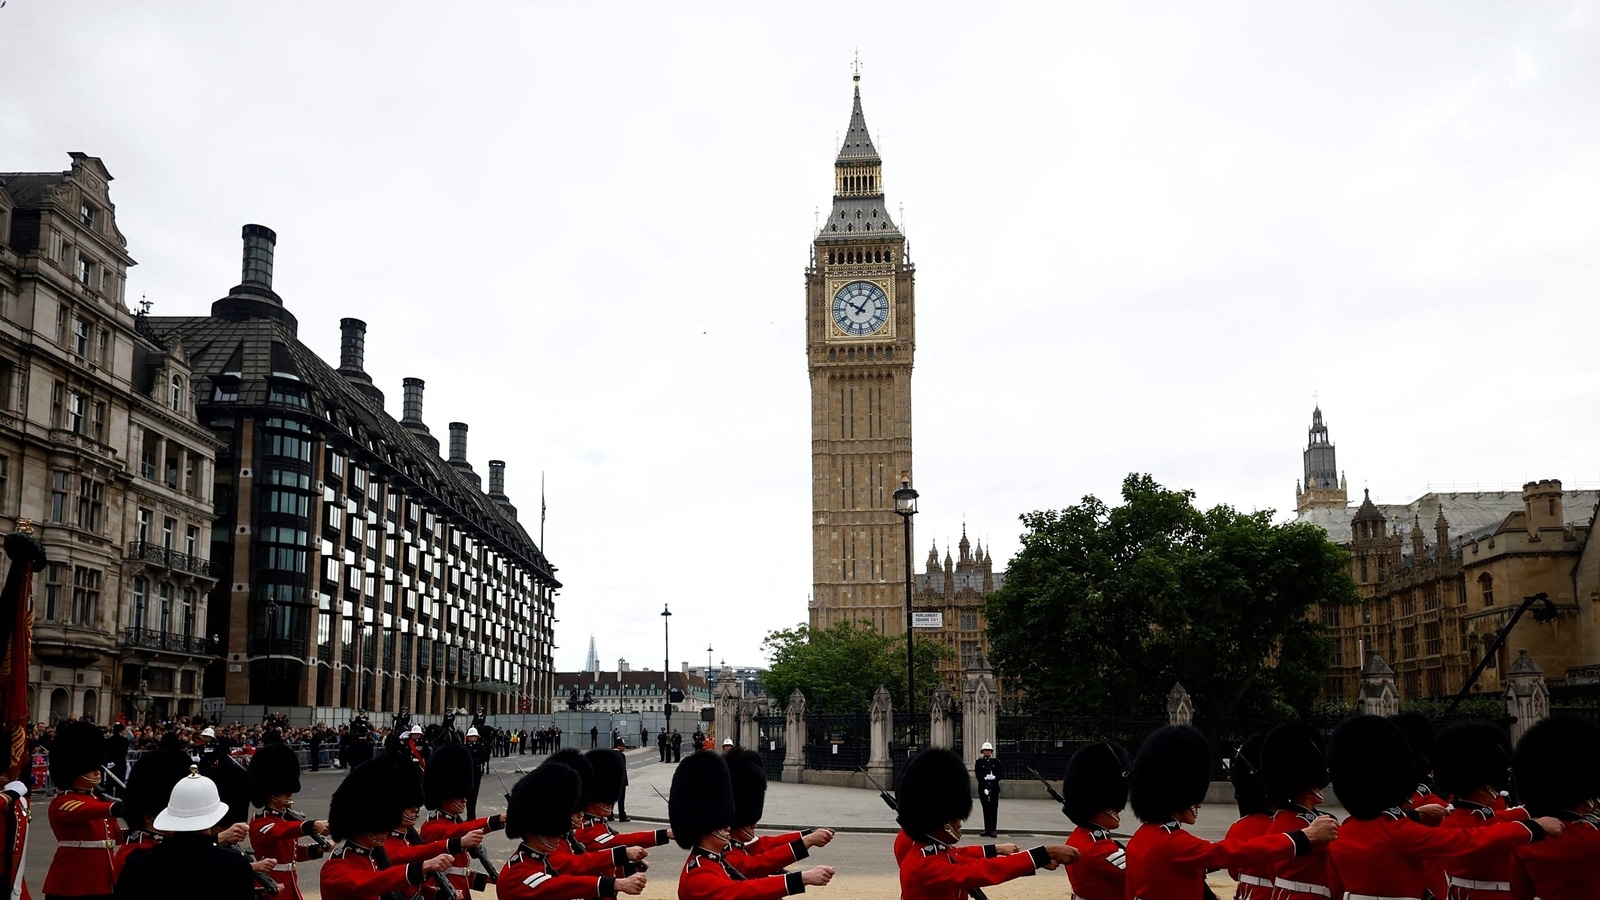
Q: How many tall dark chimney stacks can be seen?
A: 5